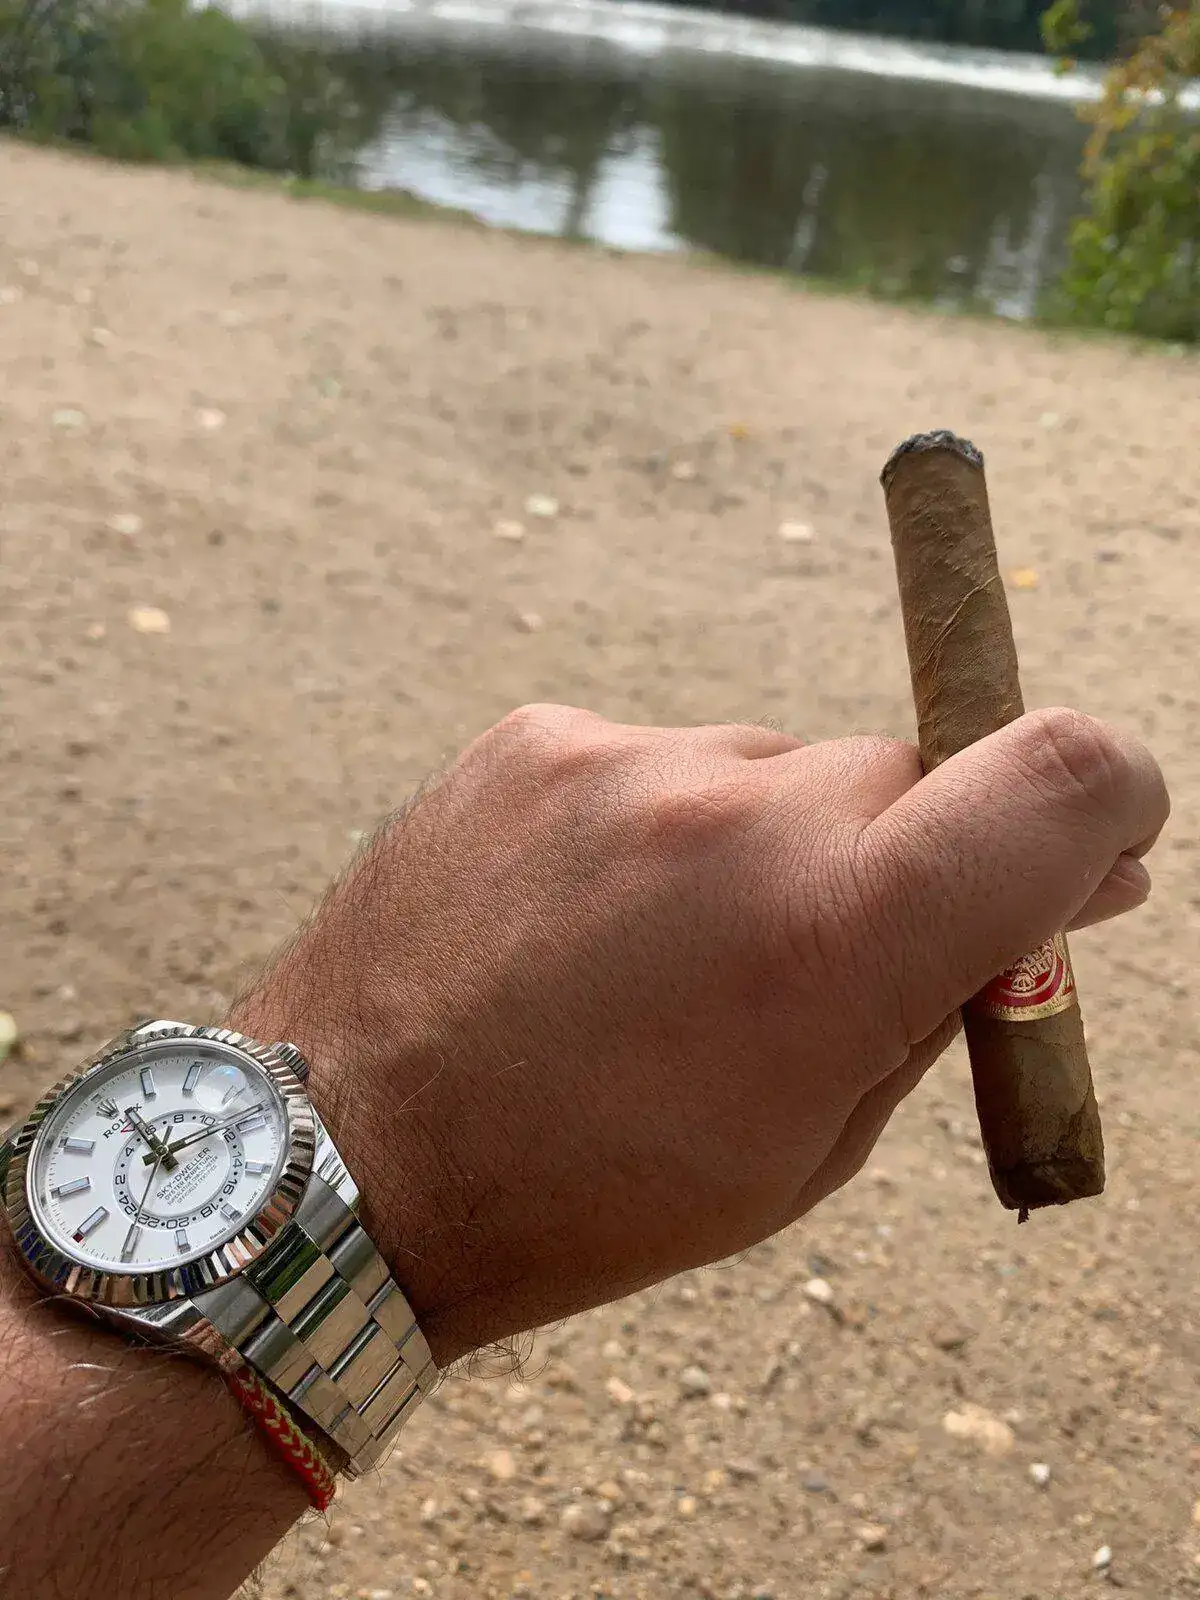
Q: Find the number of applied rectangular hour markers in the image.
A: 10